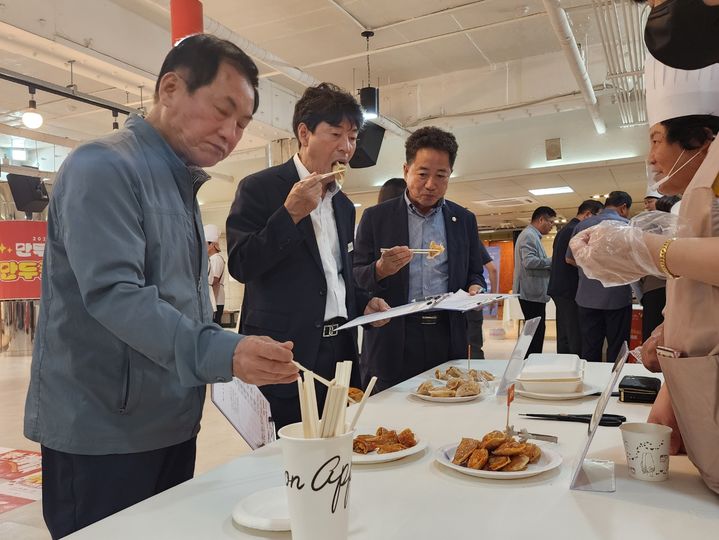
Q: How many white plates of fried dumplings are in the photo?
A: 4